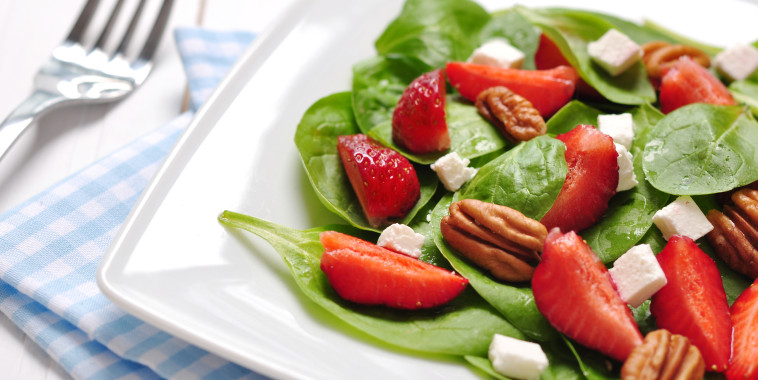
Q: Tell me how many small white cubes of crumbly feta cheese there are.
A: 10